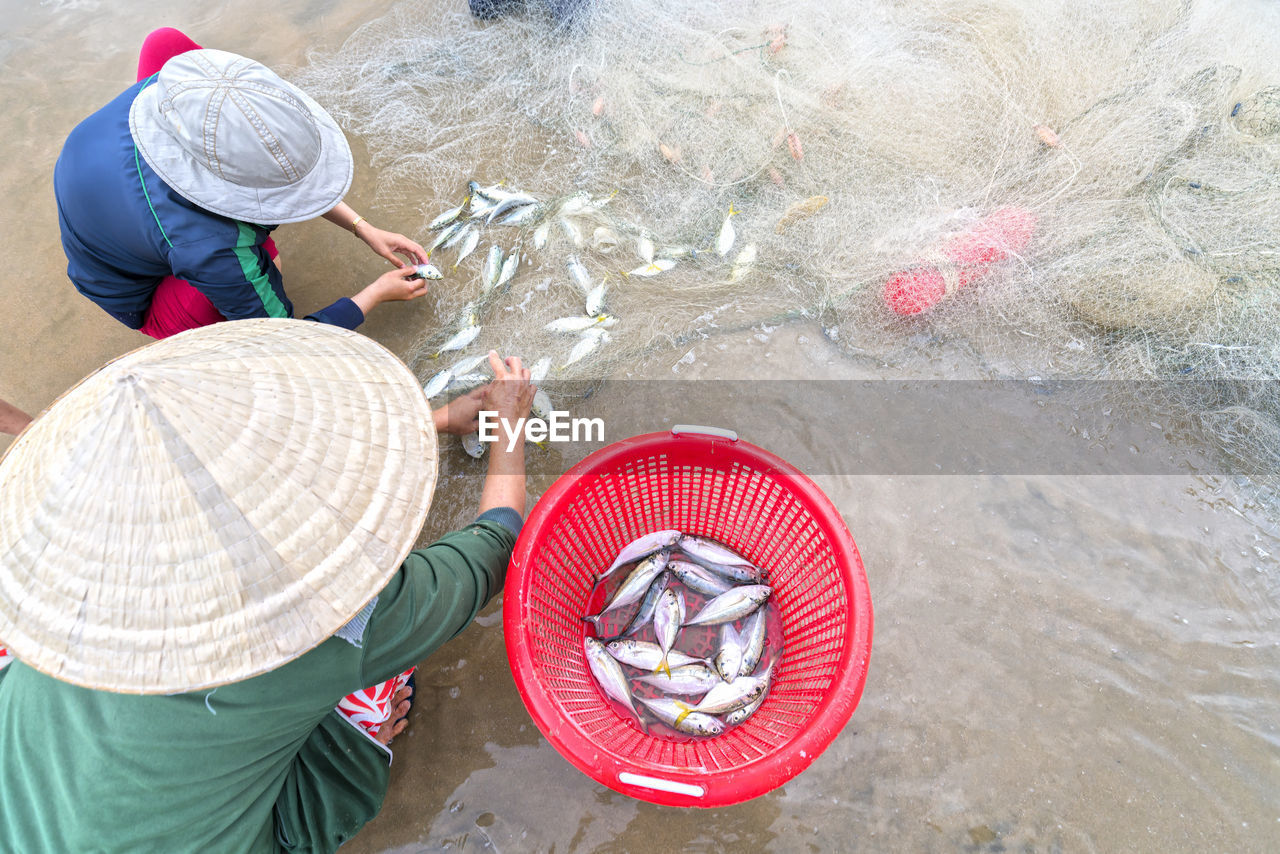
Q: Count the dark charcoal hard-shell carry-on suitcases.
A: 0